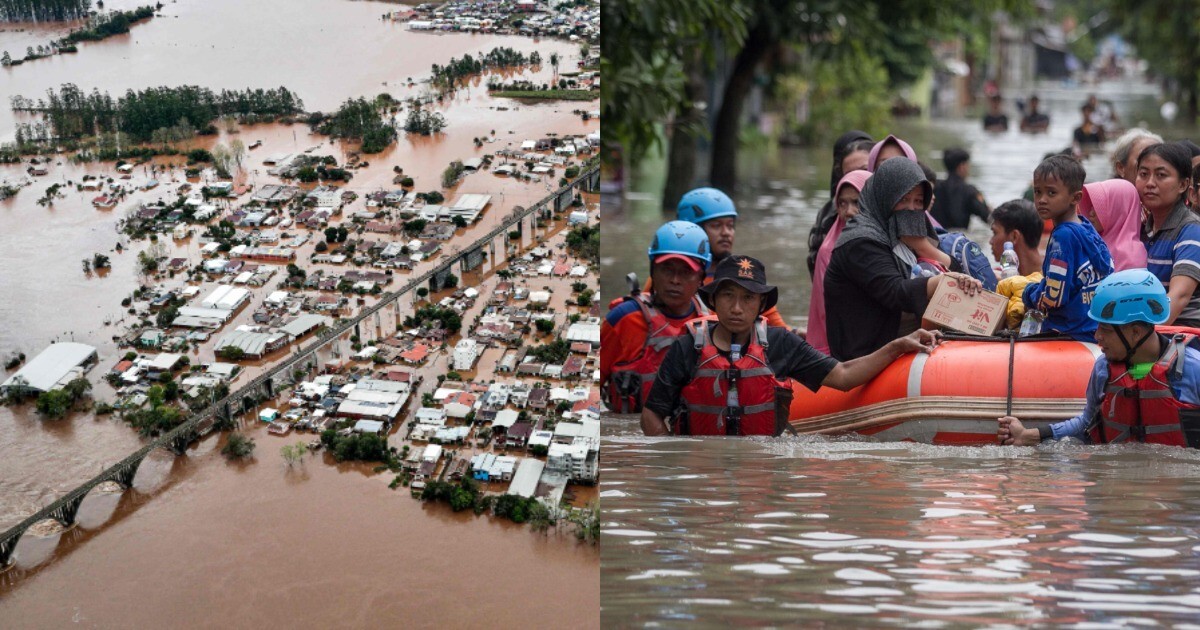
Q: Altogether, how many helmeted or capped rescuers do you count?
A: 4